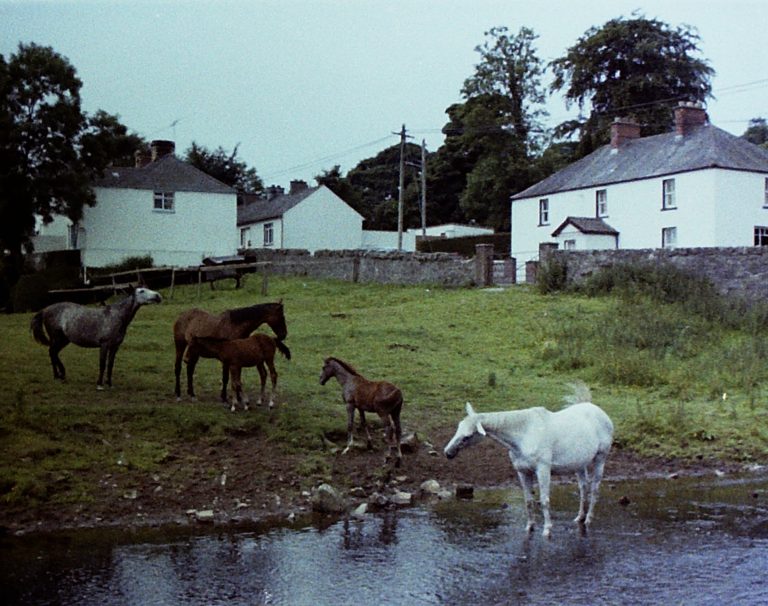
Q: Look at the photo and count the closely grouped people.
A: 0